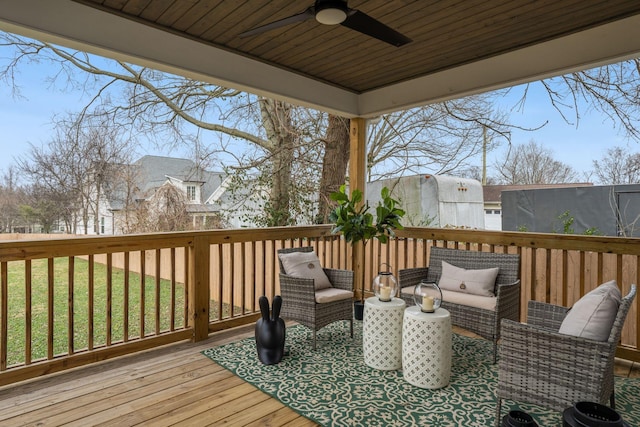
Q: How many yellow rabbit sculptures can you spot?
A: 0